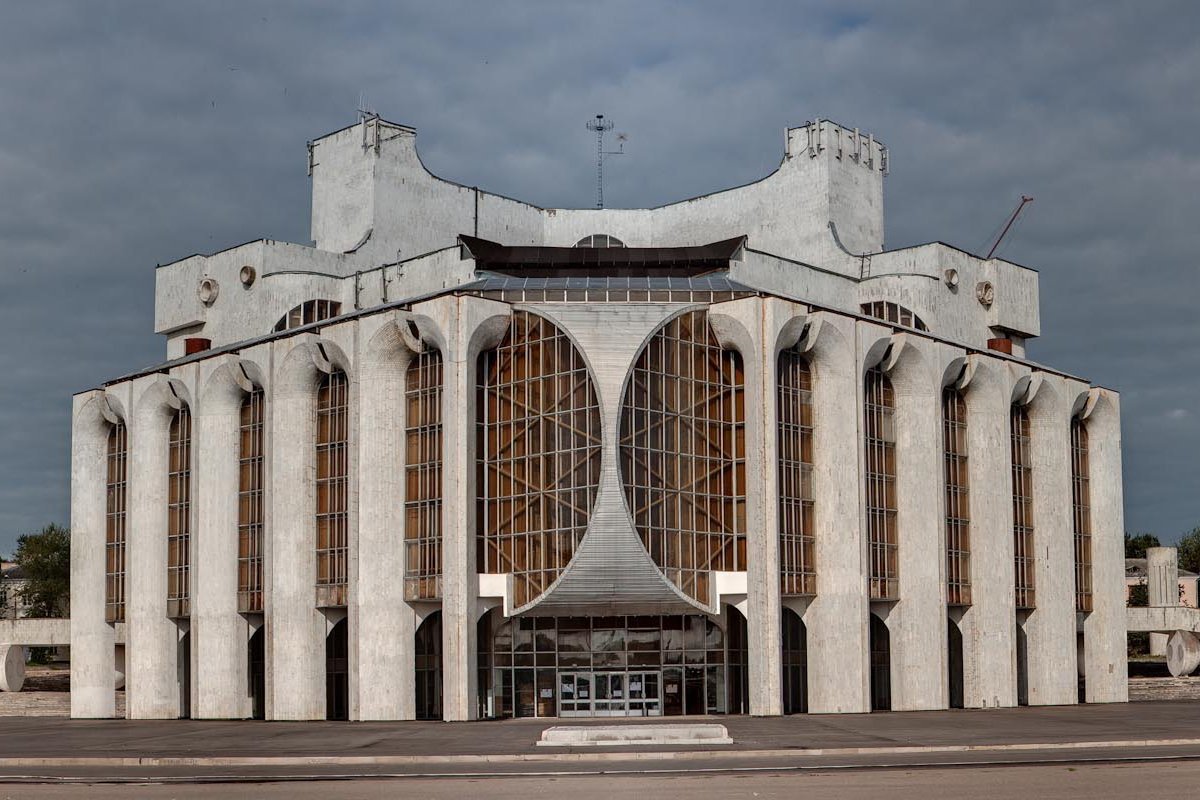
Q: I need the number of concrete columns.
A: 12